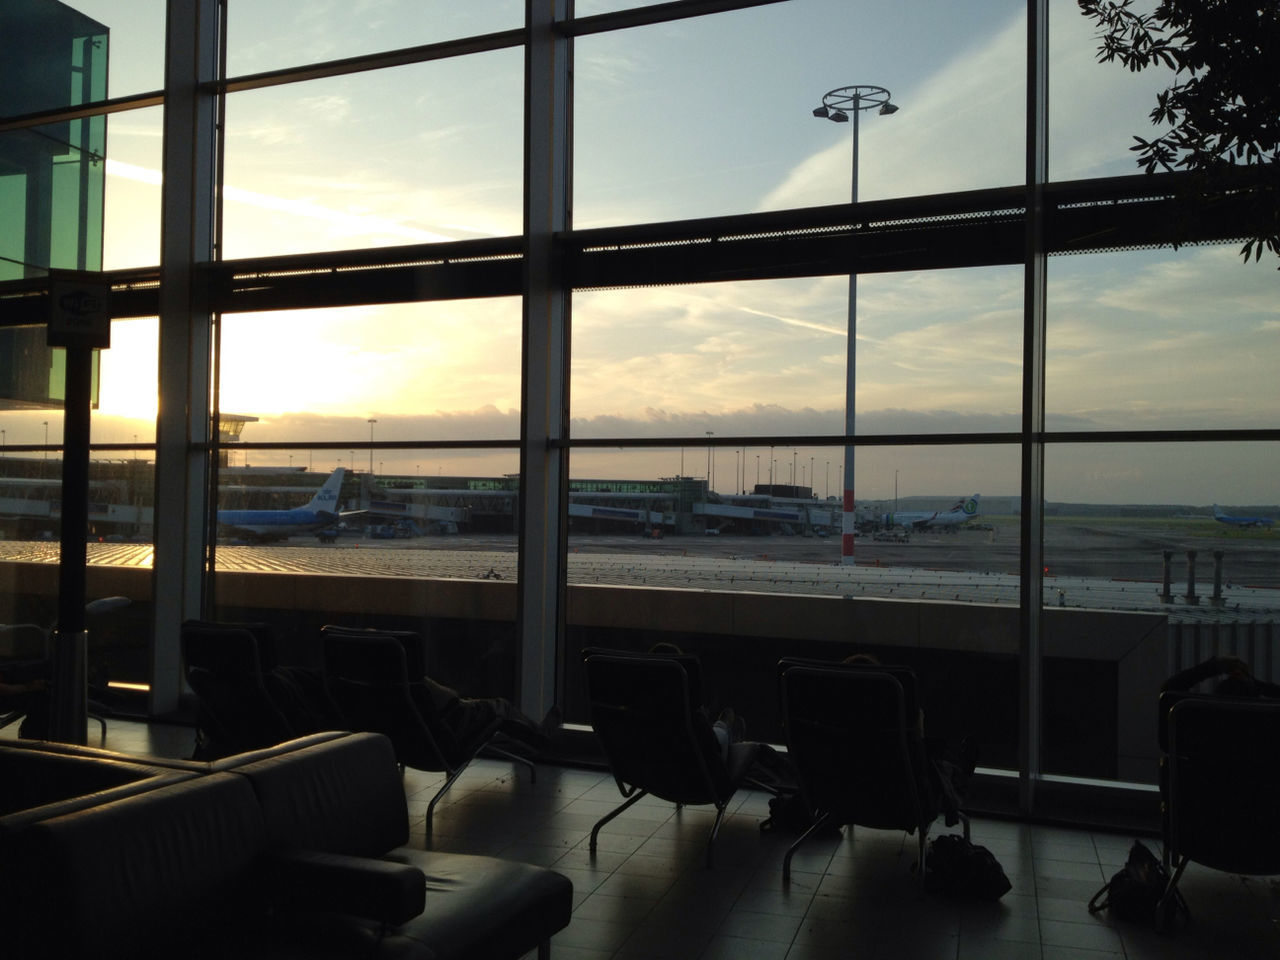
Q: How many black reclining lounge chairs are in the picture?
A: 5